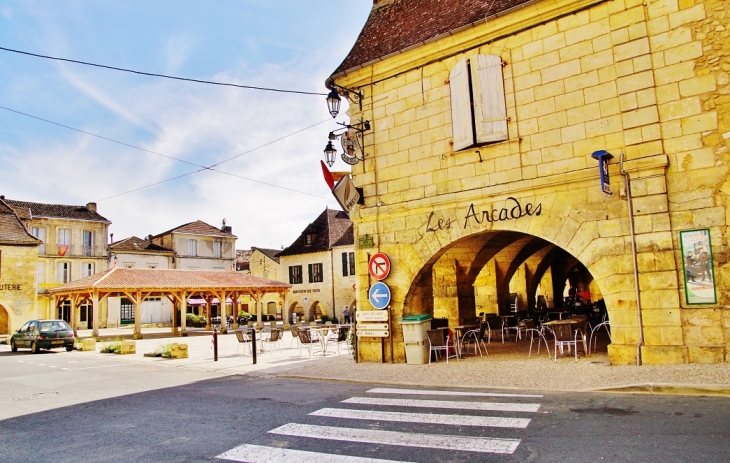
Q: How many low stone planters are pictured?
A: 3